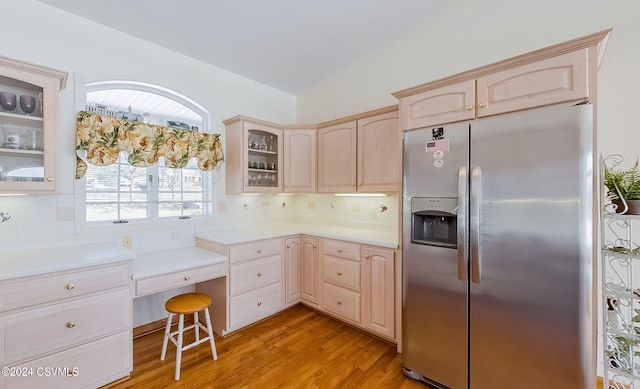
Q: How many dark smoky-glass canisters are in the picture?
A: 2